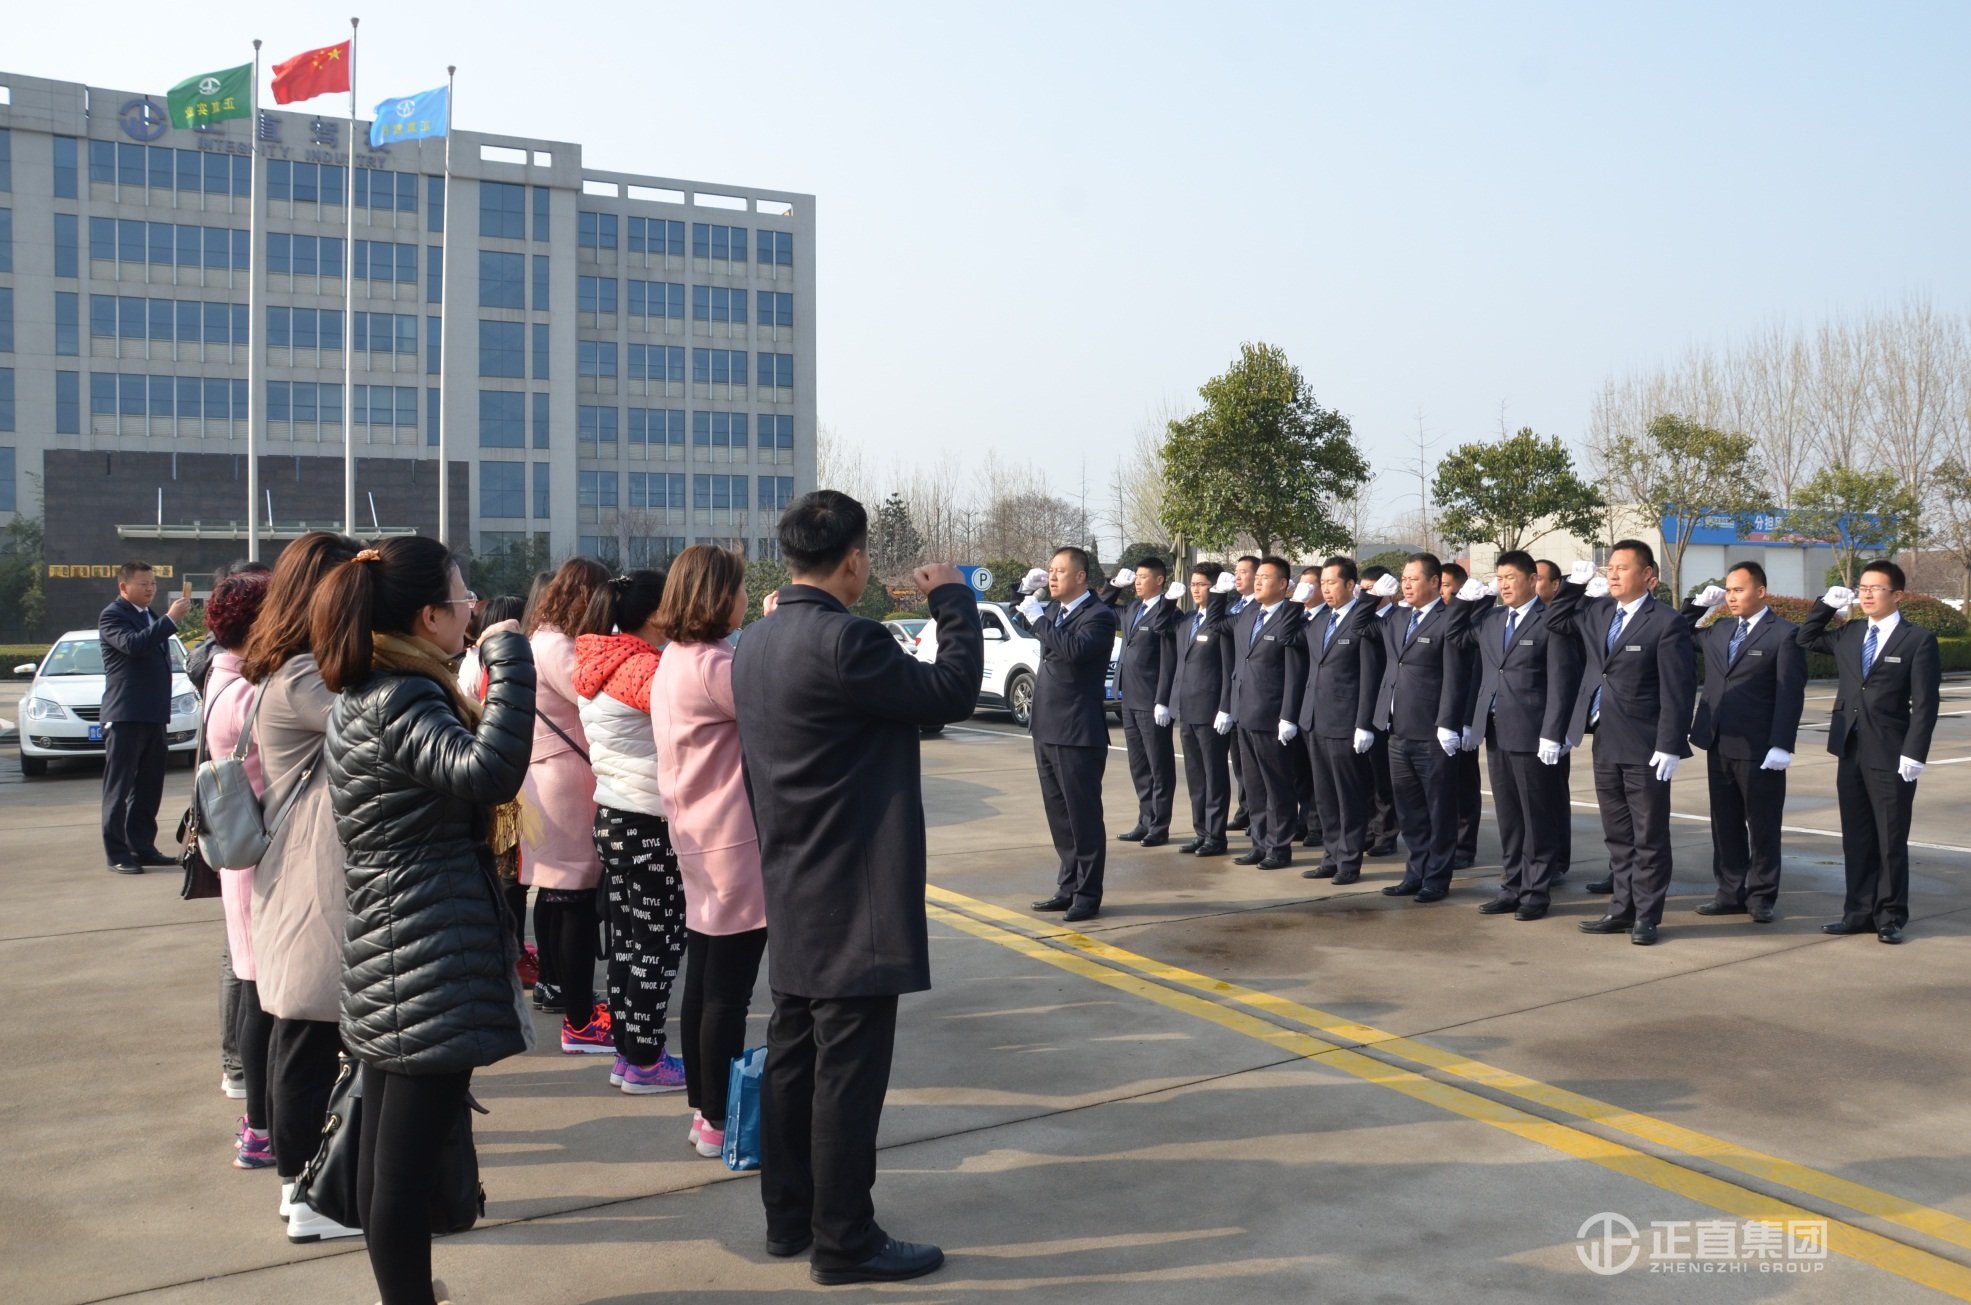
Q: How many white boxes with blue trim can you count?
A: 0